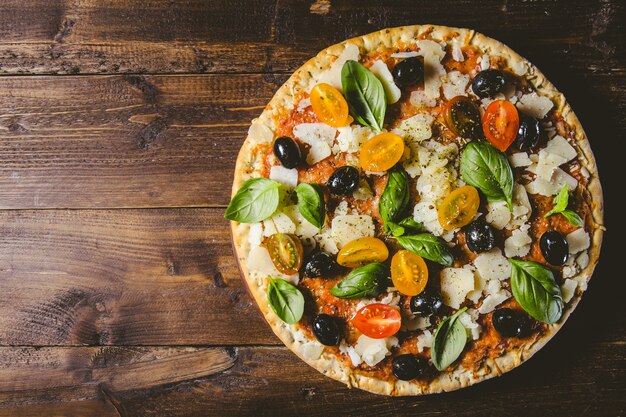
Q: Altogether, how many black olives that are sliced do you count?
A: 0